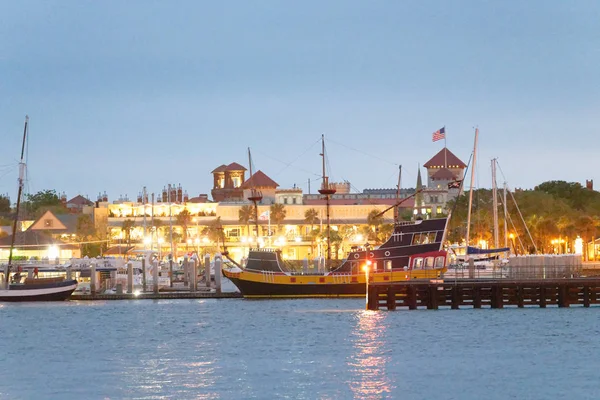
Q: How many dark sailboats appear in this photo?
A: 2